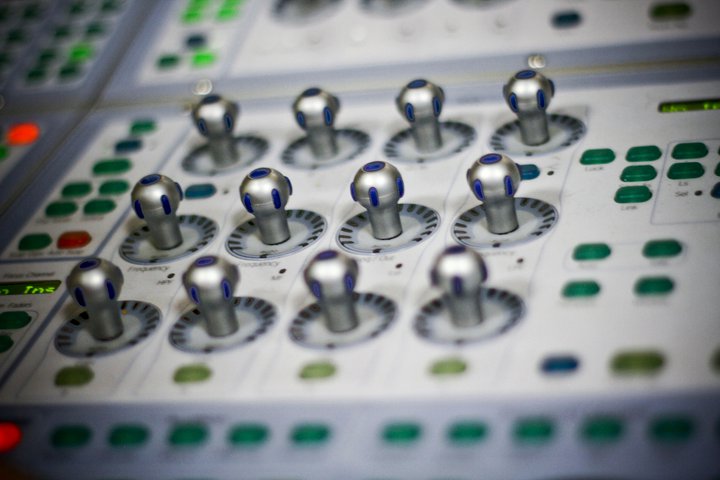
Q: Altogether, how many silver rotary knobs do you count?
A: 12